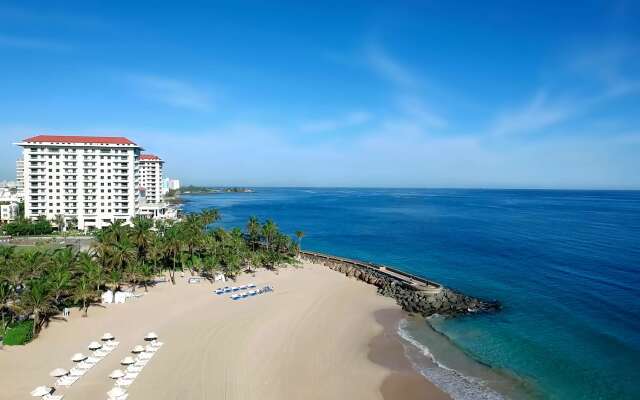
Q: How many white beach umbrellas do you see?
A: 10